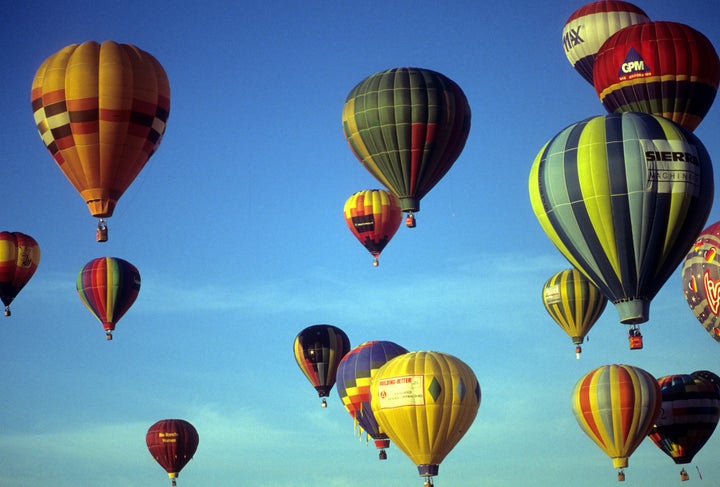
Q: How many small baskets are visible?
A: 13